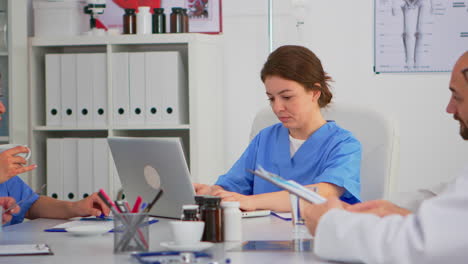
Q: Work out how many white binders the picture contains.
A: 12